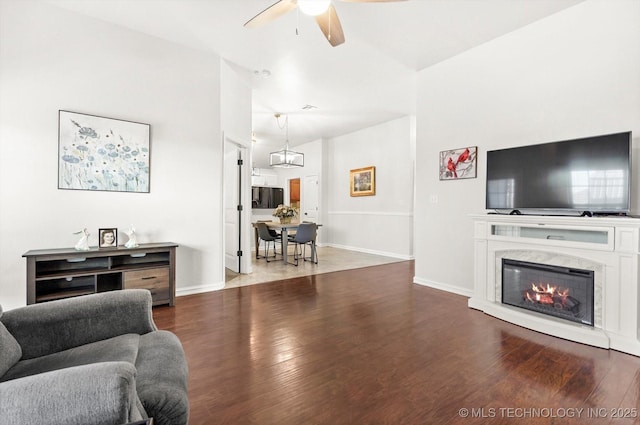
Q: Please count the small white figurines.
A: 2